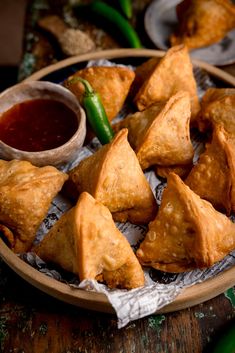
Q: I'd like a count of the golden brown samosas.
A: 10